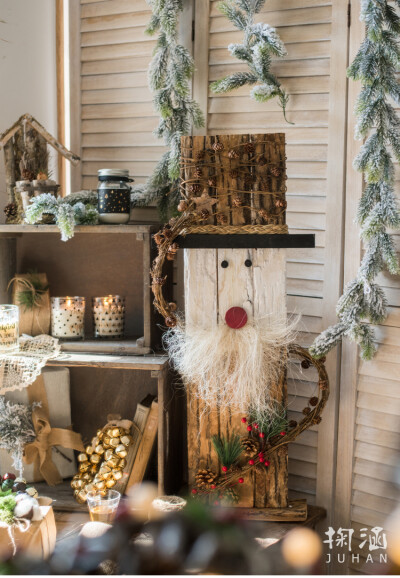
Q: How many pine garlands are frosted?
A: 3